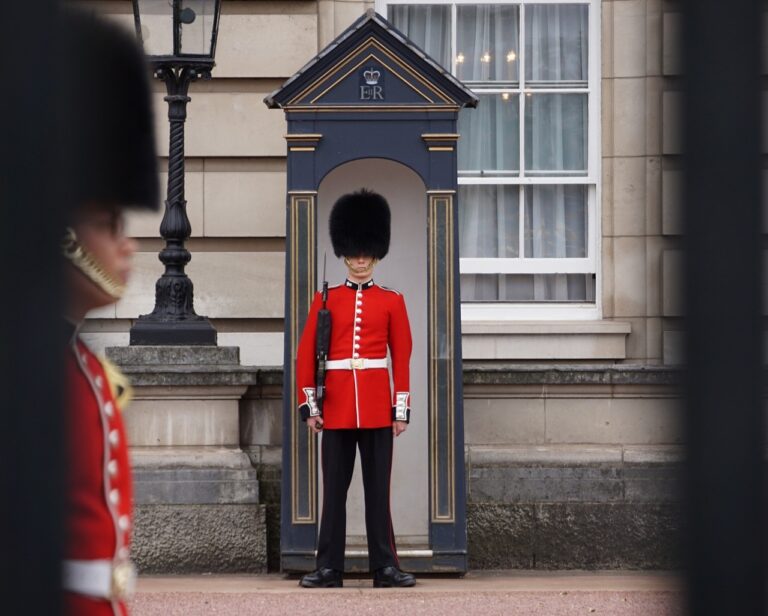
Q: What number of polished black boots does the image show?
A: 2